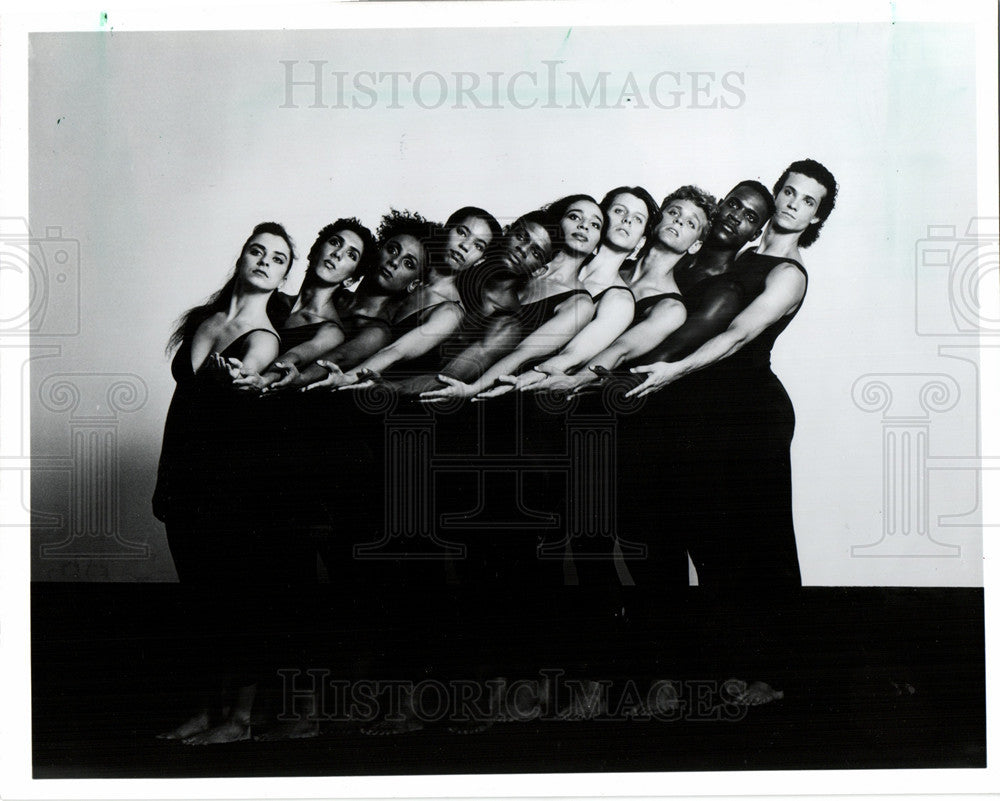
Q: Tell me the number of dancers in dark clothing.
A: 10